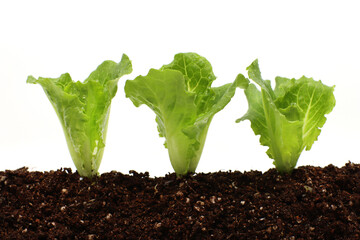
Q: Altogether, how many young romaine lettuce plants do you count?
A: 3